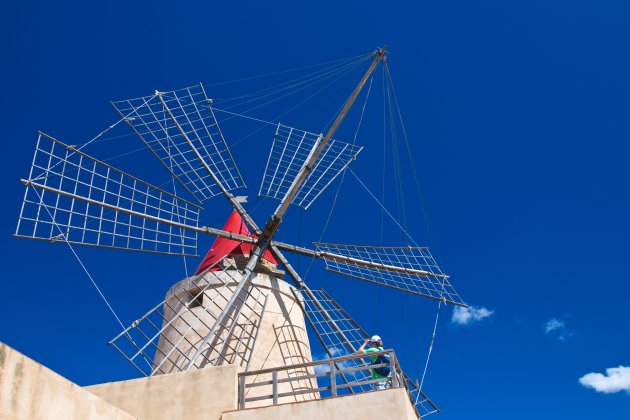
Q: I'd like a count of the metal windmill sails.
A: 6